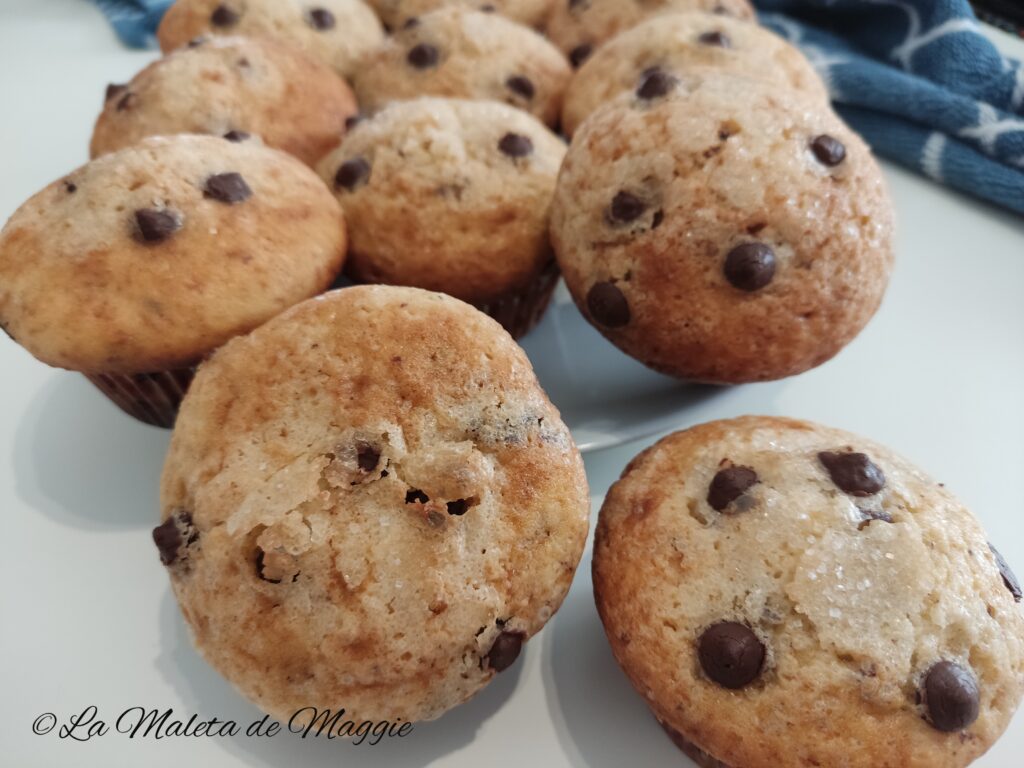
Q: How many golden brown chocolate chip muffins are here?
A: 11